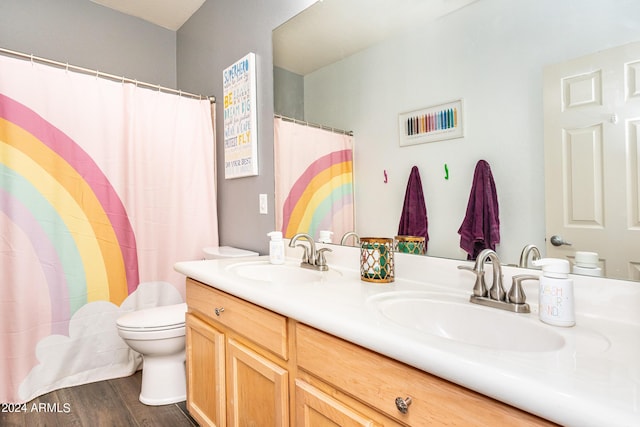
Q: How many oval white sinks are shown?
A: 2